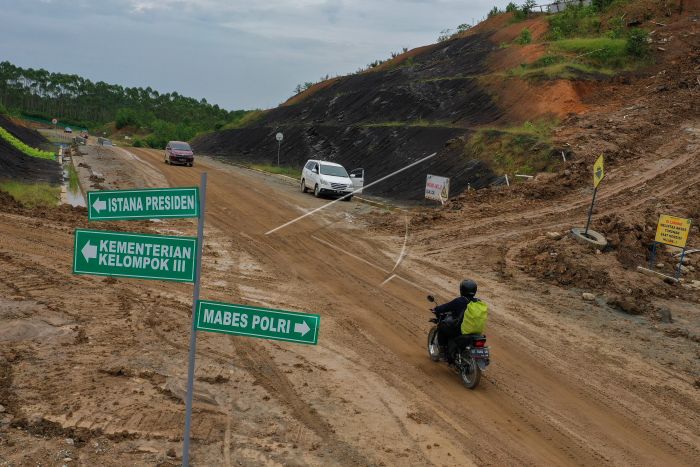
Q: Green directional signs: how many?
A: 3